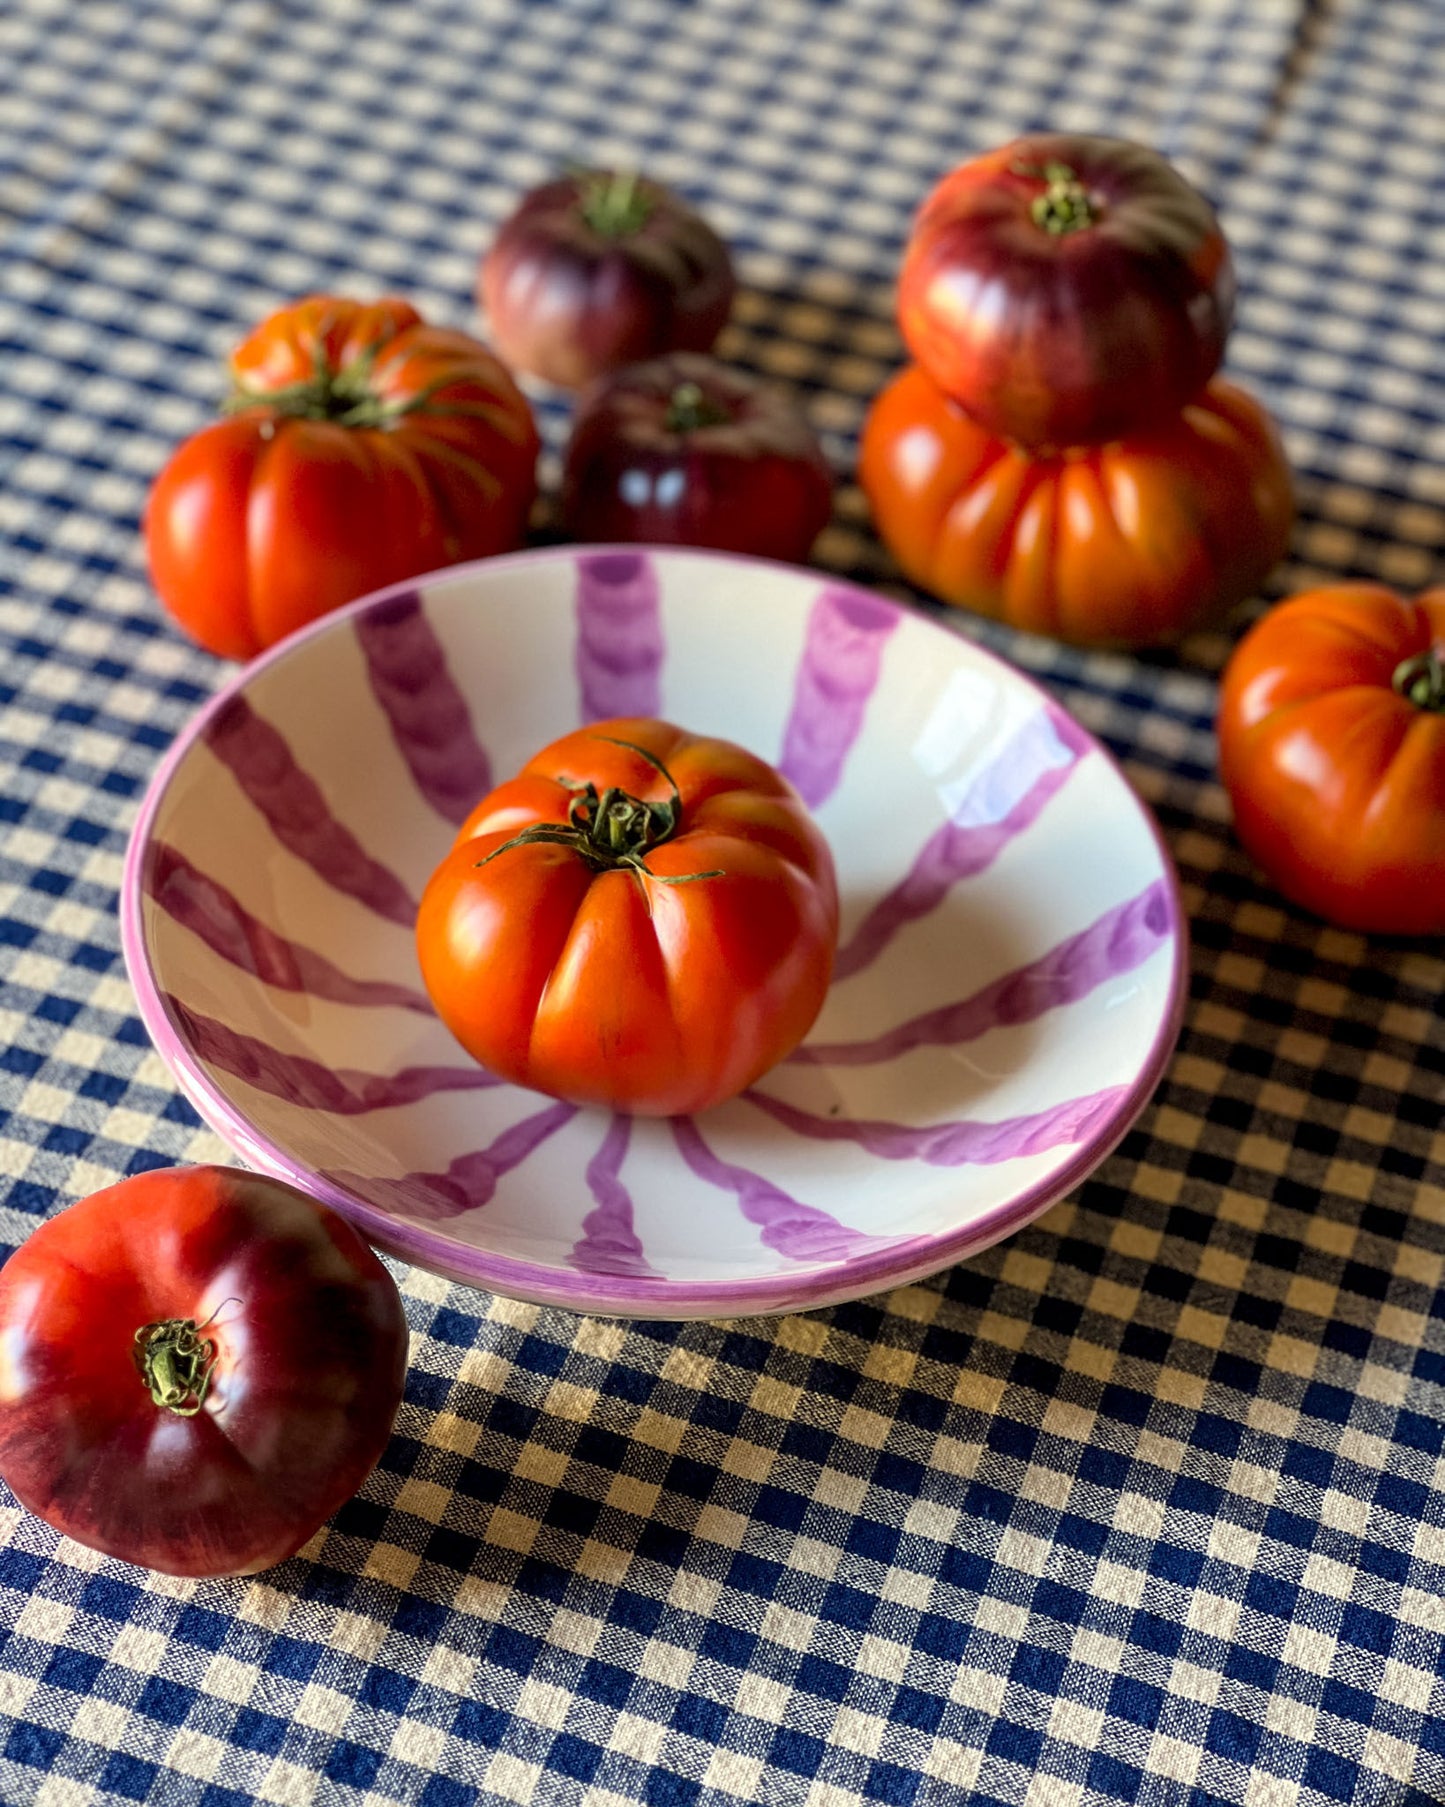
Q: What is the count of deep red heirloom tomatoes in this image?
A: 4